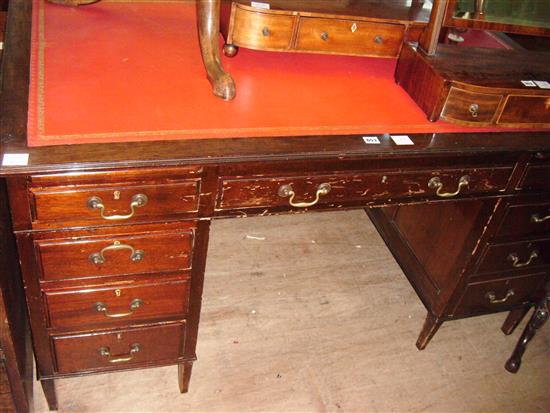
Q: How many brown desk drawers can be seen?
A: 9